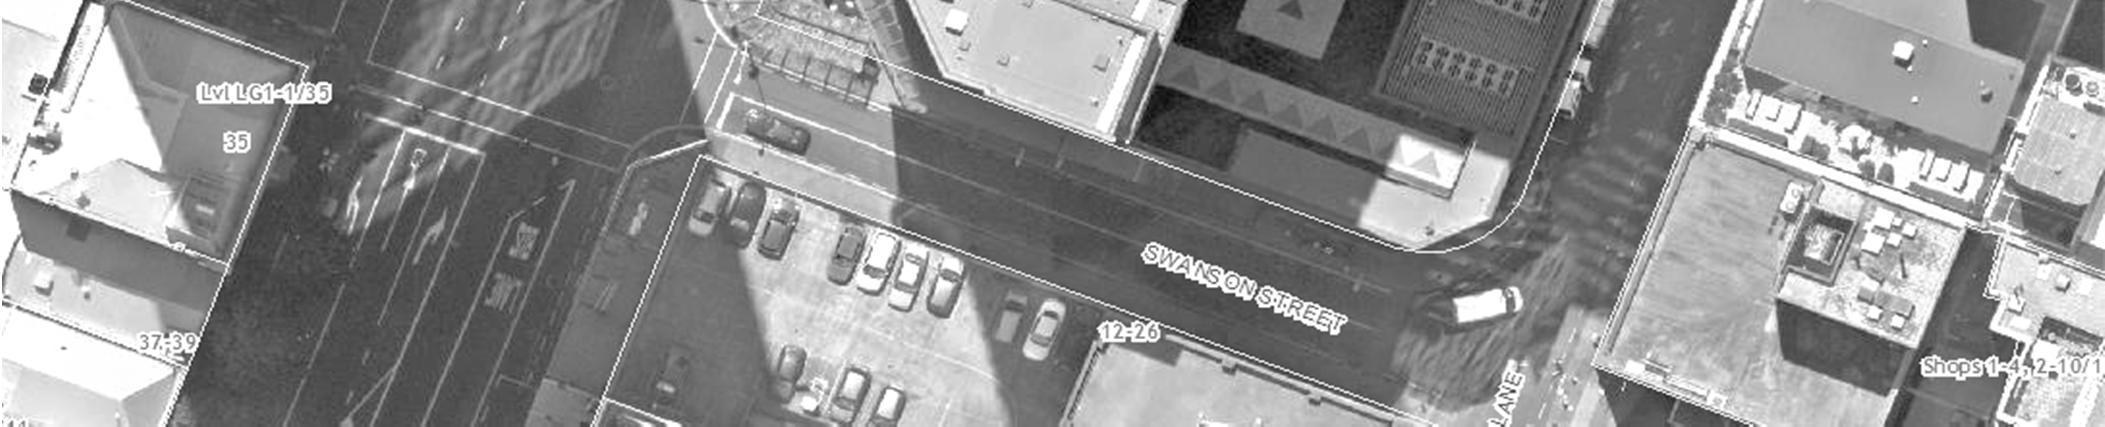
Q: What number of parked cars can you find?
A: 13